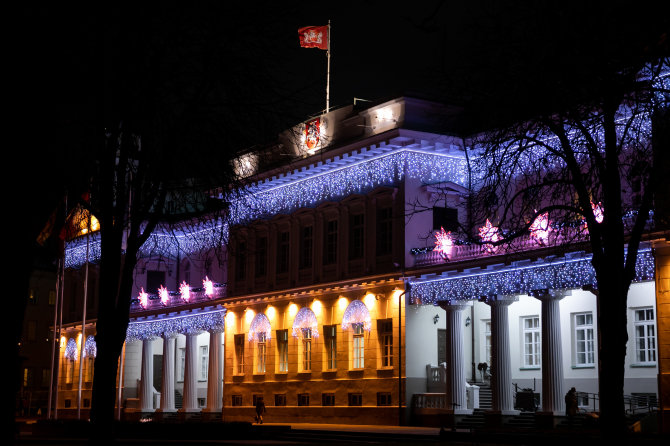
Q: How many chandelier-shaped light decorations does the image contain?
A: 5